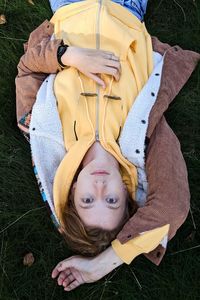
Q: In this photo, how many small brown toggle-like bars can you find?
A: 2